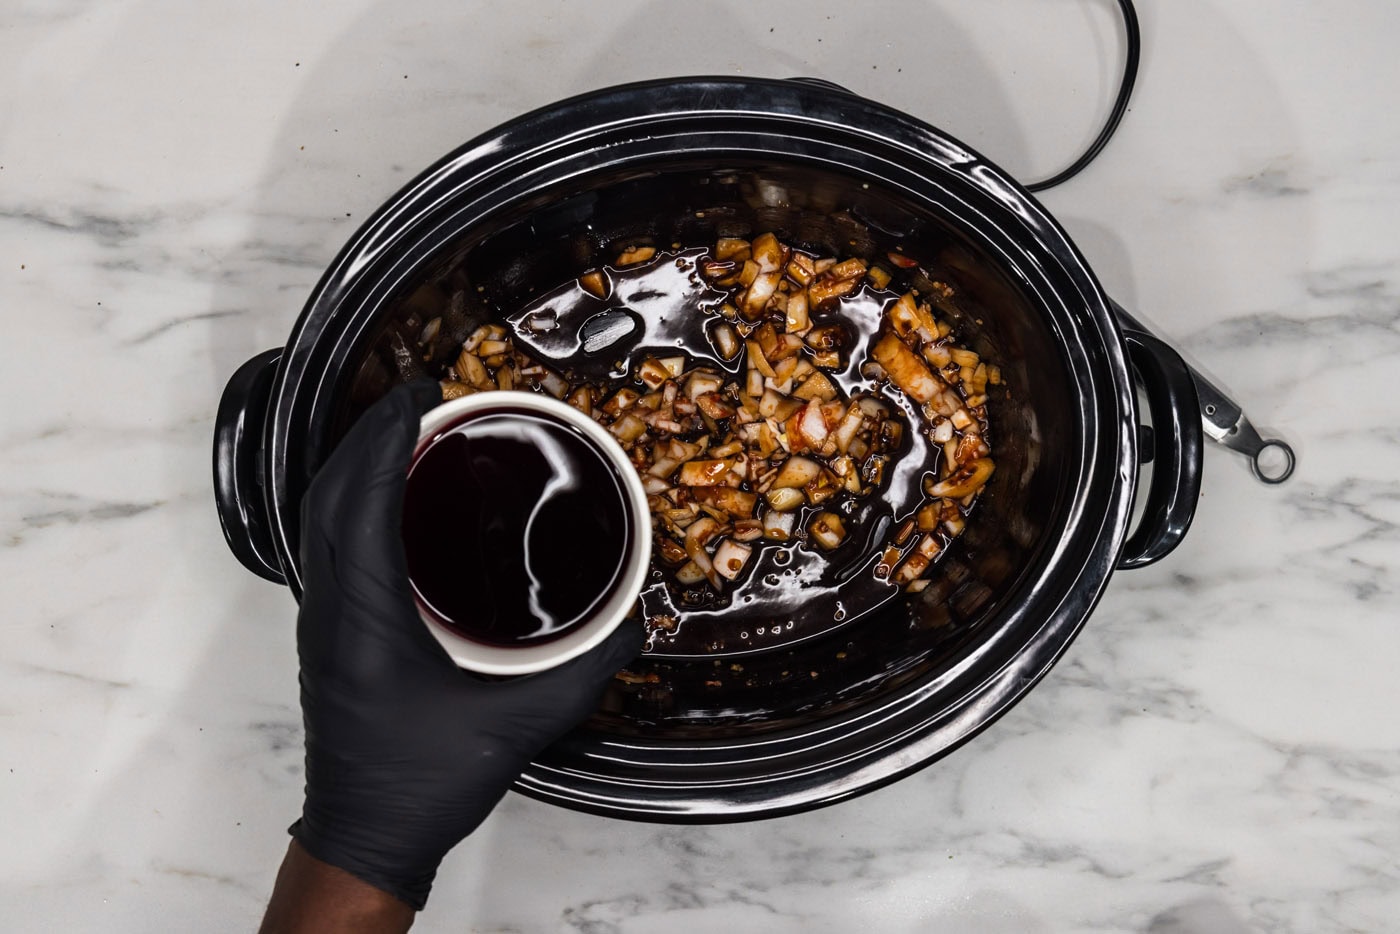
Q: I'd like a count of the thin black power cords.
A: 1